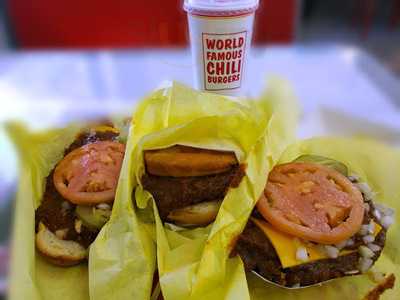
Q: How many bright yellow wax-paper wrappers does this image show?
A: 3